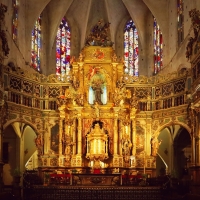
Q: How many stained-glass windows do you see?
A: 6